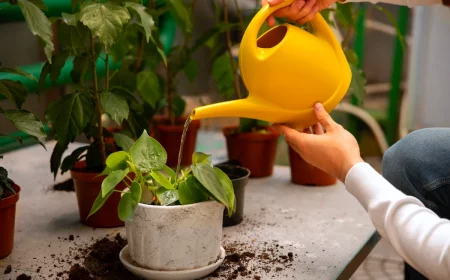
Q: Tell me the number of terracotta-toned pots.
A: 5